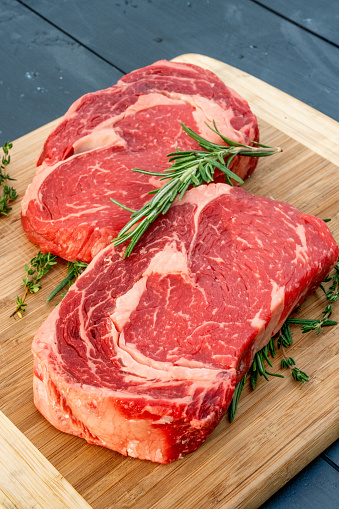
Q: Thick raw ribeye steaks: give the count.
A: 2